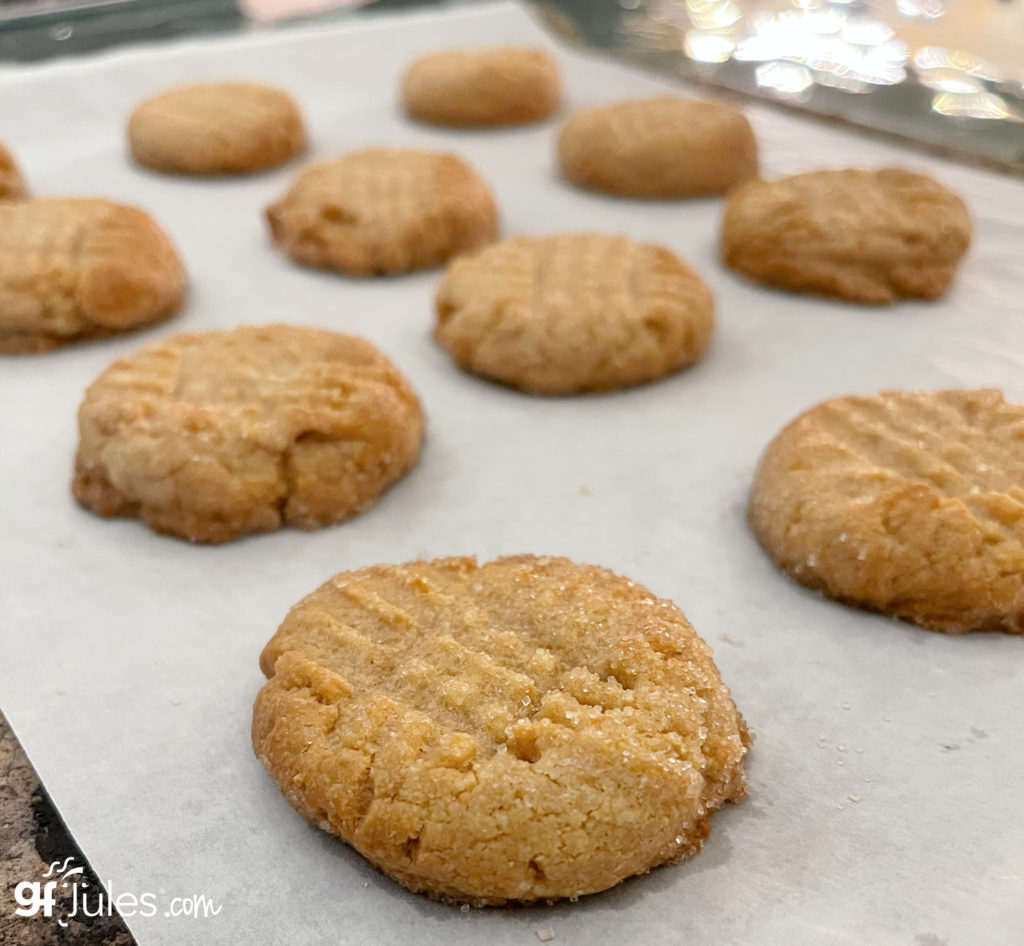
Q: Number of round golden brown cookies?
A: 11